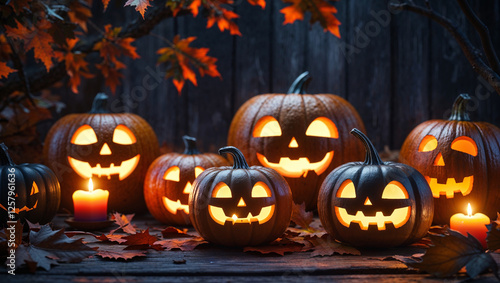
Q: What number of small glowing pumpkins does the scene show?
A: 4